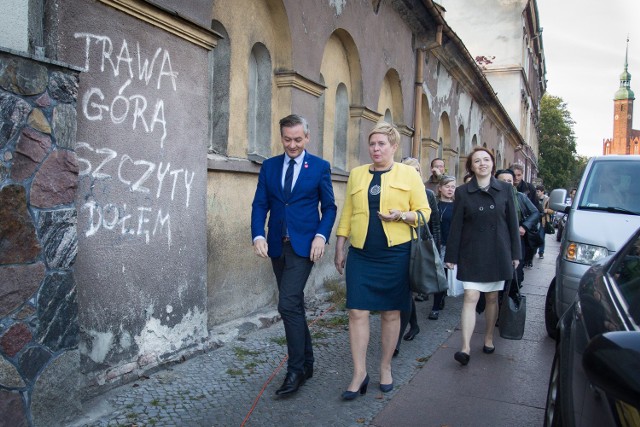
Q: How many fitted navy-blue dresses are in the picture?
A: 1